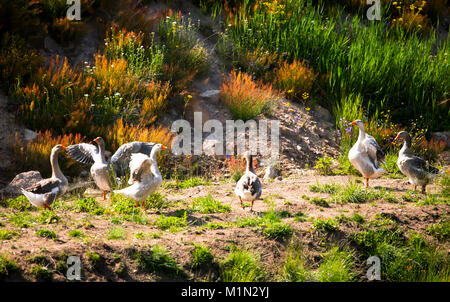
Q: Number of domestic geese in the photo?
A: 6